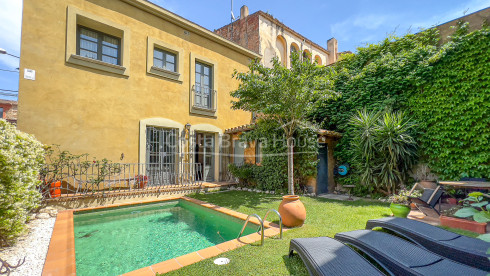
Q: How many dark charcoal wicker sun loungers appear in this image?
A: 3